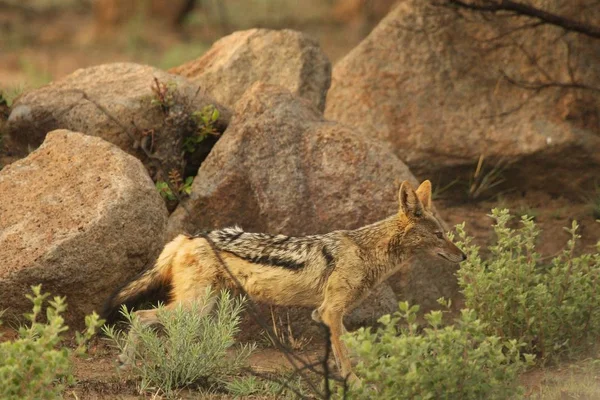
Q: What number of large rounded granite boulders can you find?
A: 5